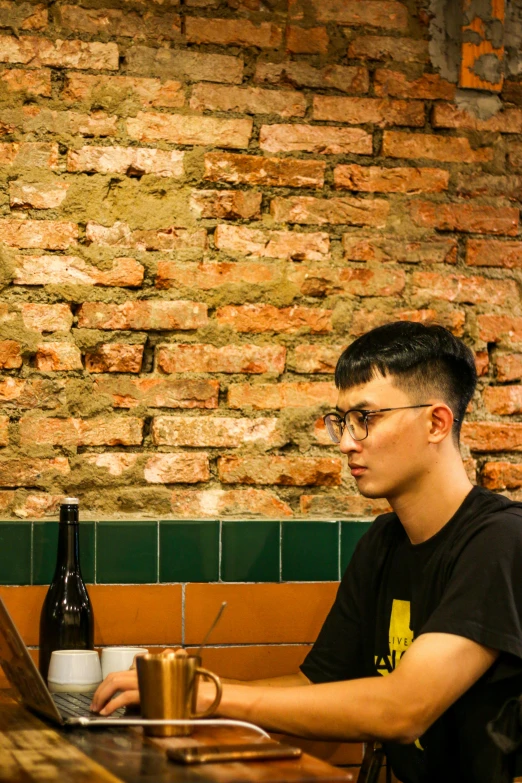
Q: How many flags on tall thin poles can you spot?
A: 0